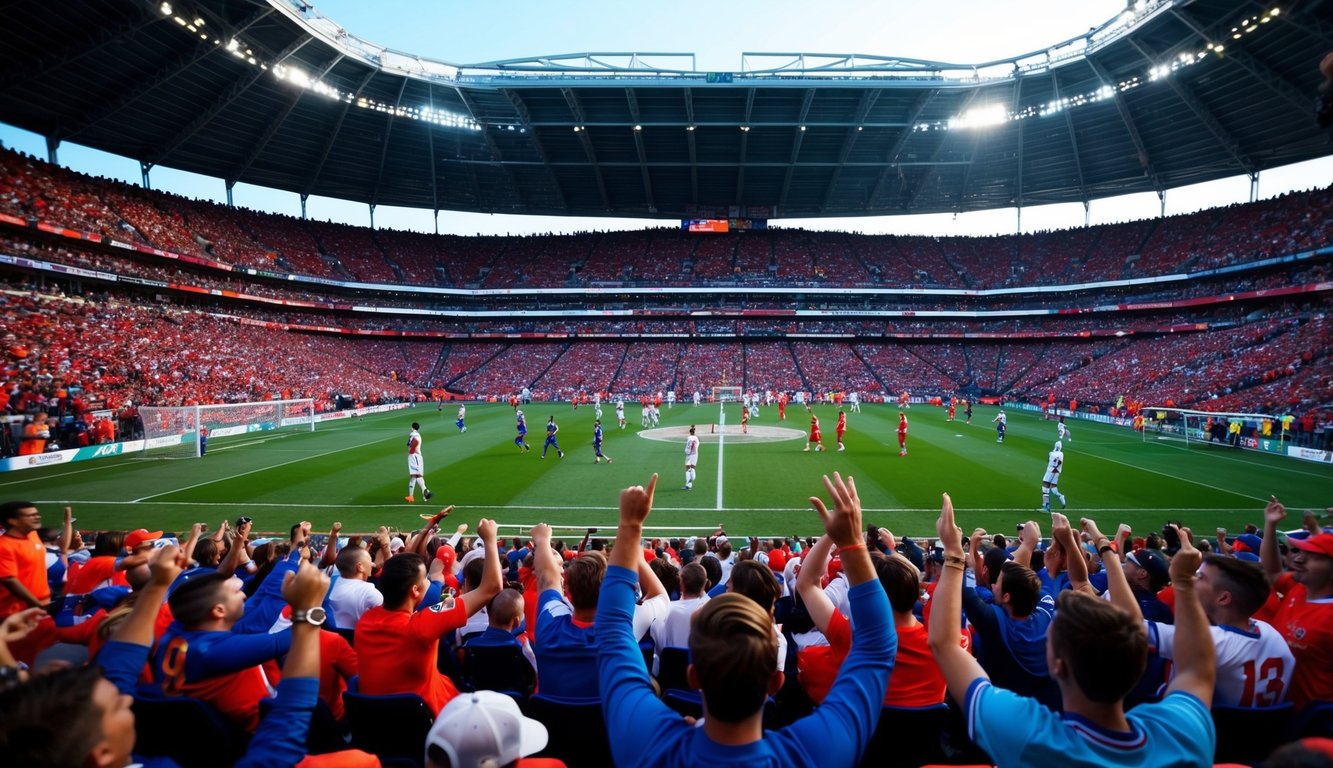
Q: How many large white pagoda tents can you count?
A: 0